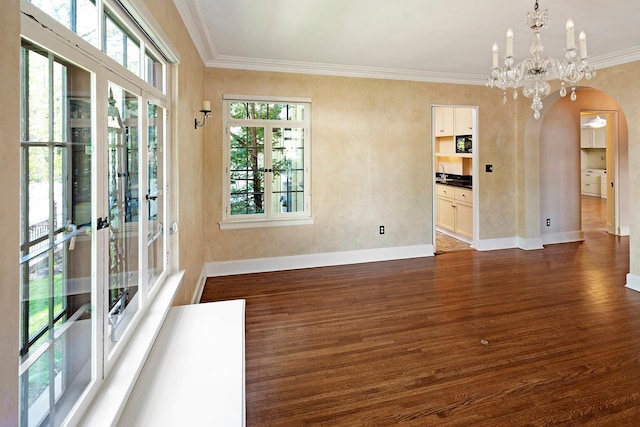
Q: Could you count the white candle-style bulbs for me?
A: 4